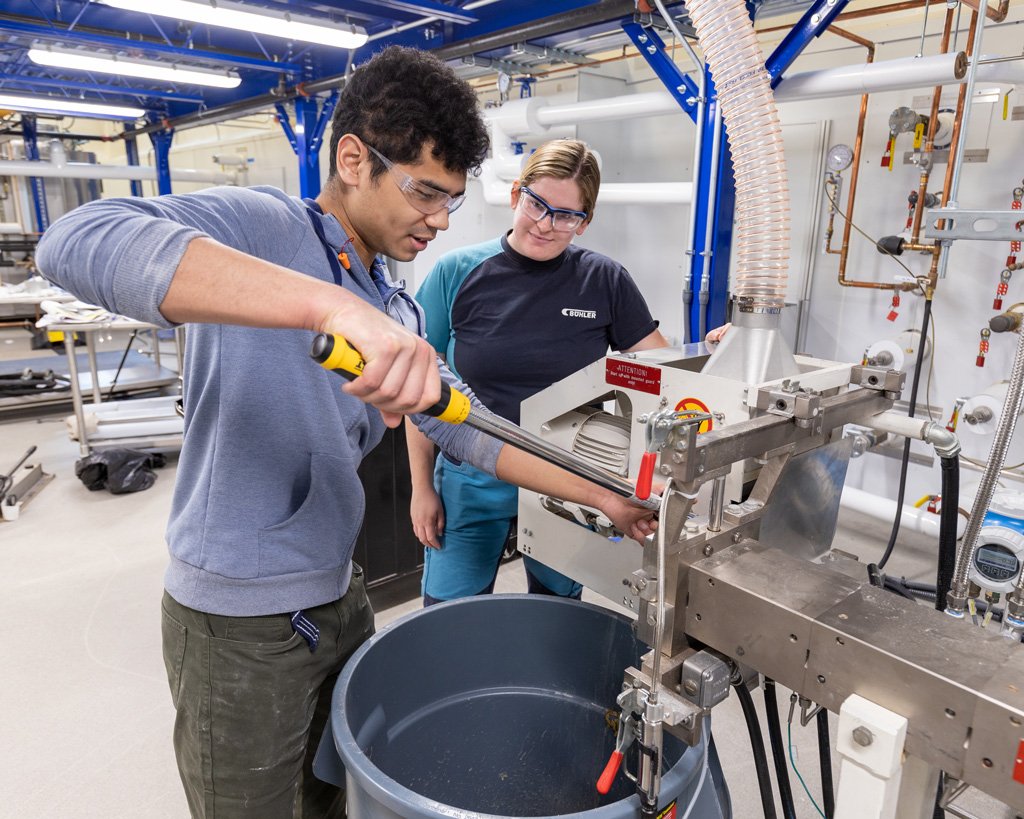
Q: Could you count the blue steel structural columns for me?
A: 5